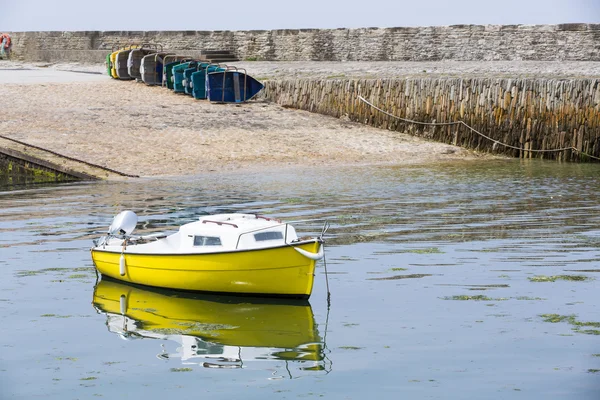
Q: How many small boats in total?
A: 11